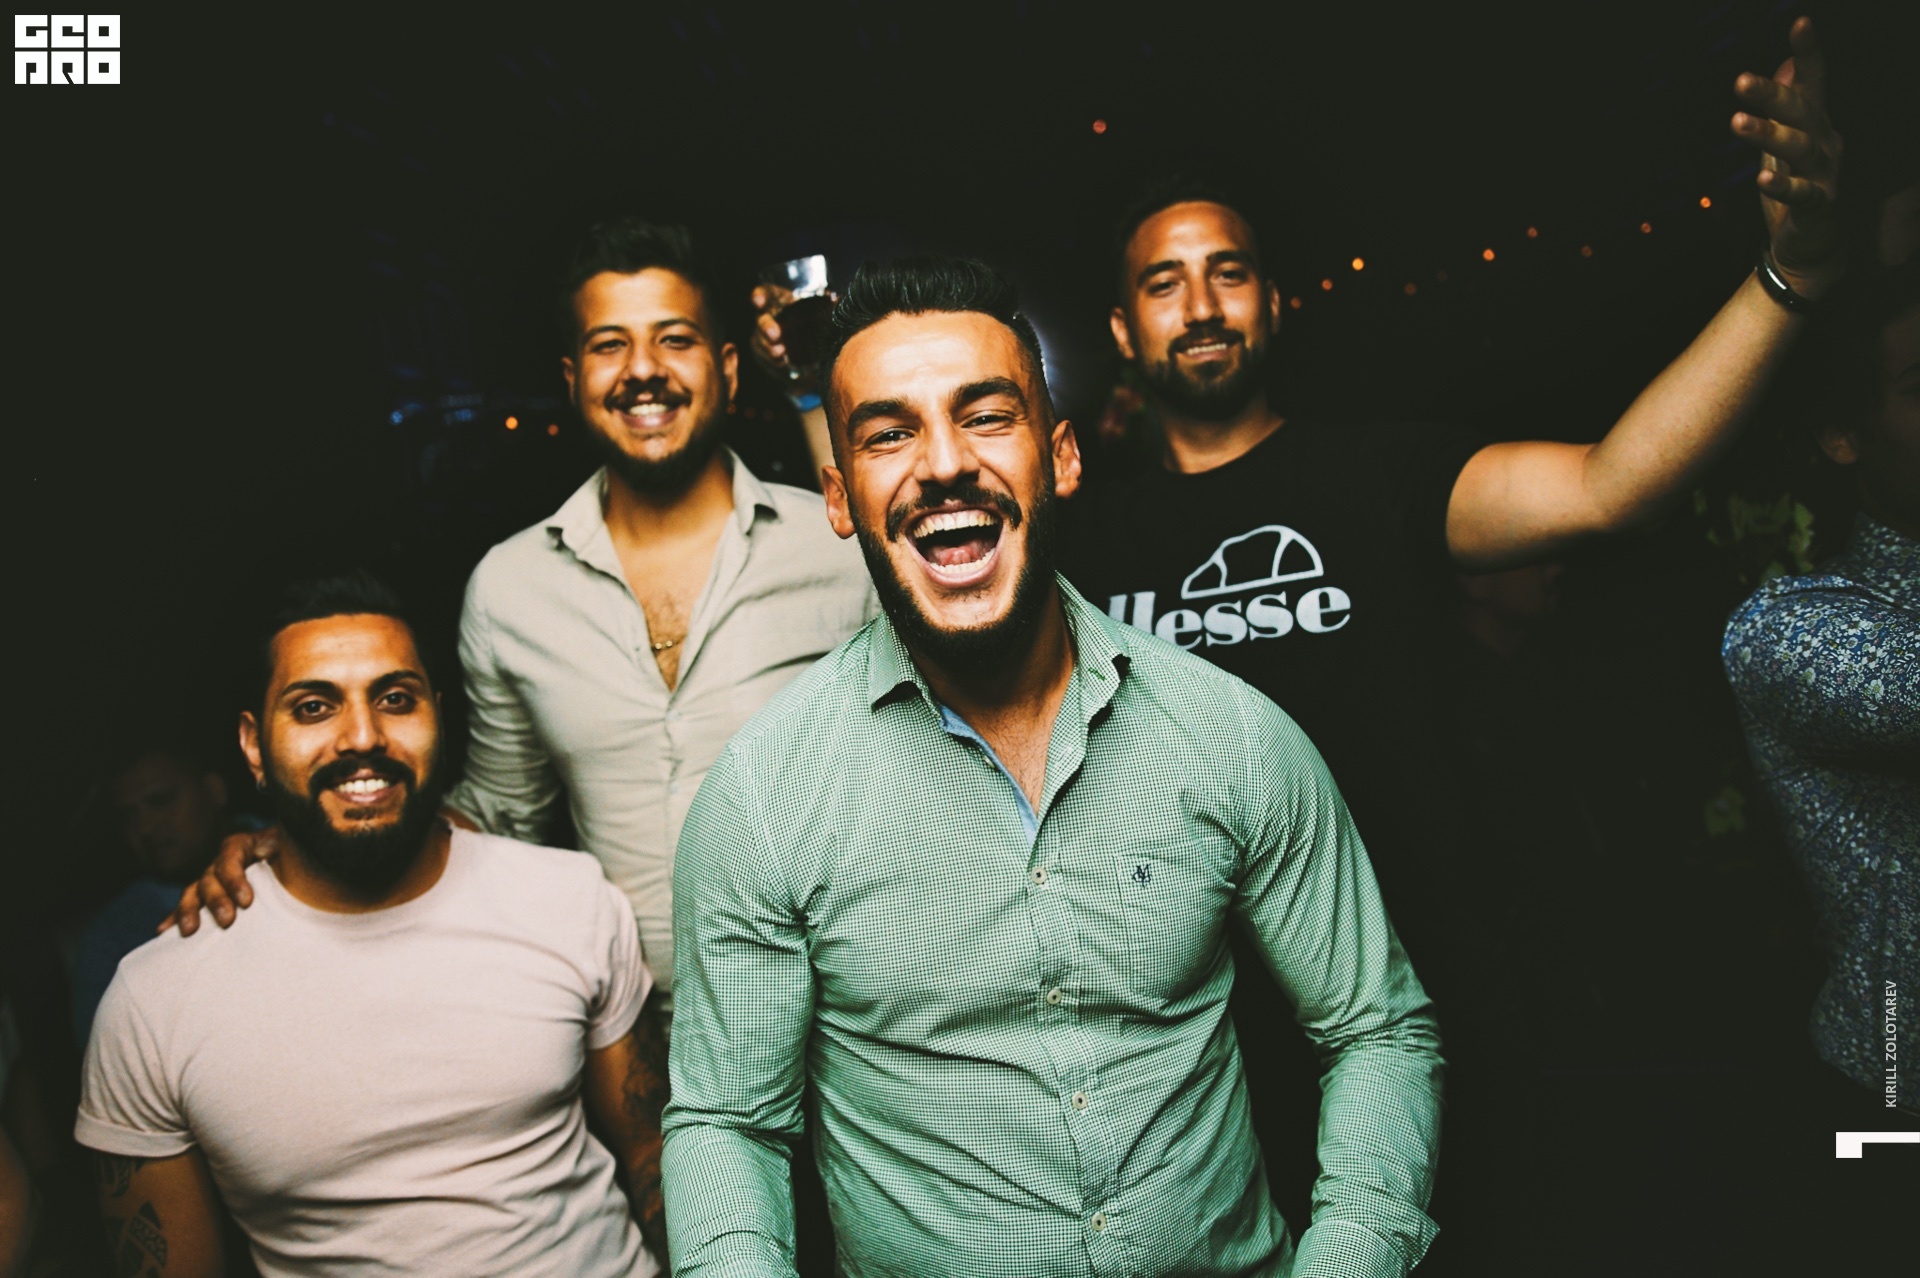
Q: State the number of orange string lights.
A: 12